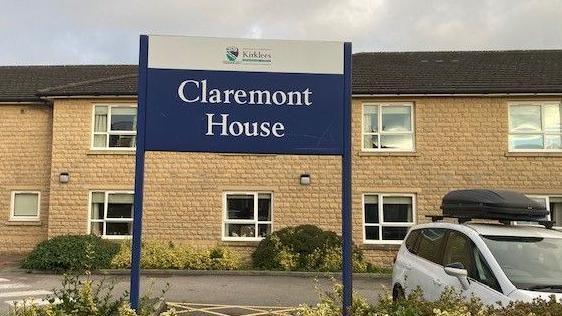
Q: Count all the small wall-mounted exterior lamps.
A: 2